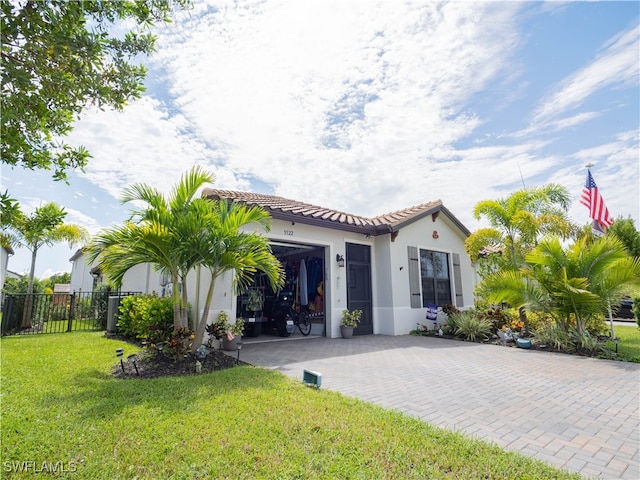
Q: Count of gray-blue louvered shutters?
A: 2